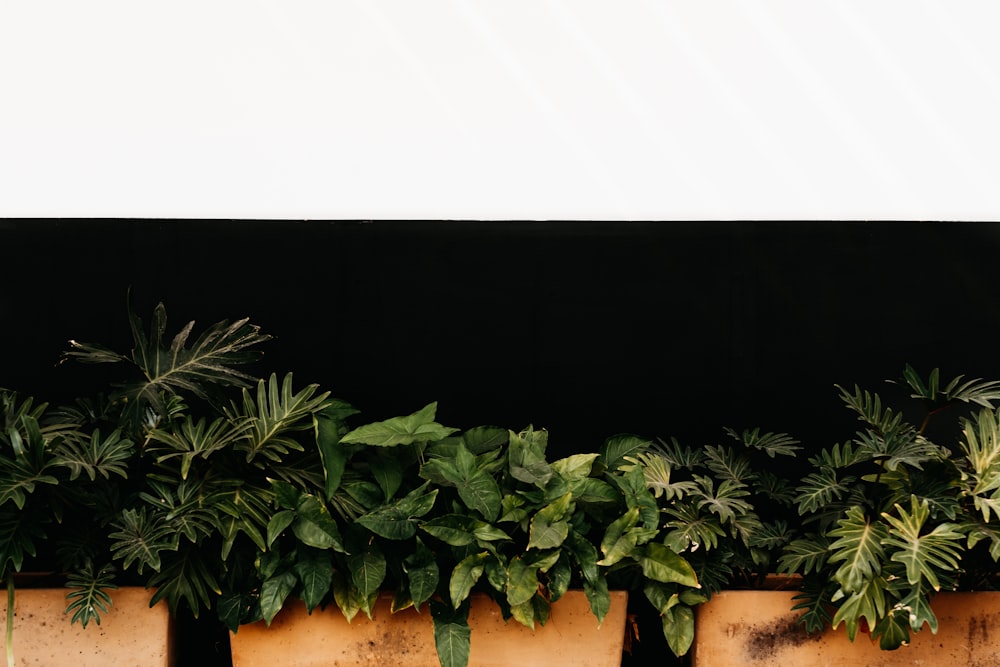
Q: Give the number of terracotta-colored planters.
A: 3